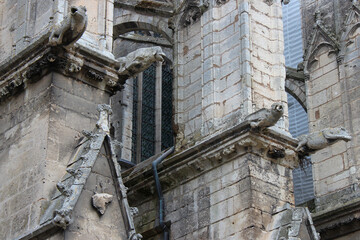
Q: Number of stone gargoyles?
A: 4